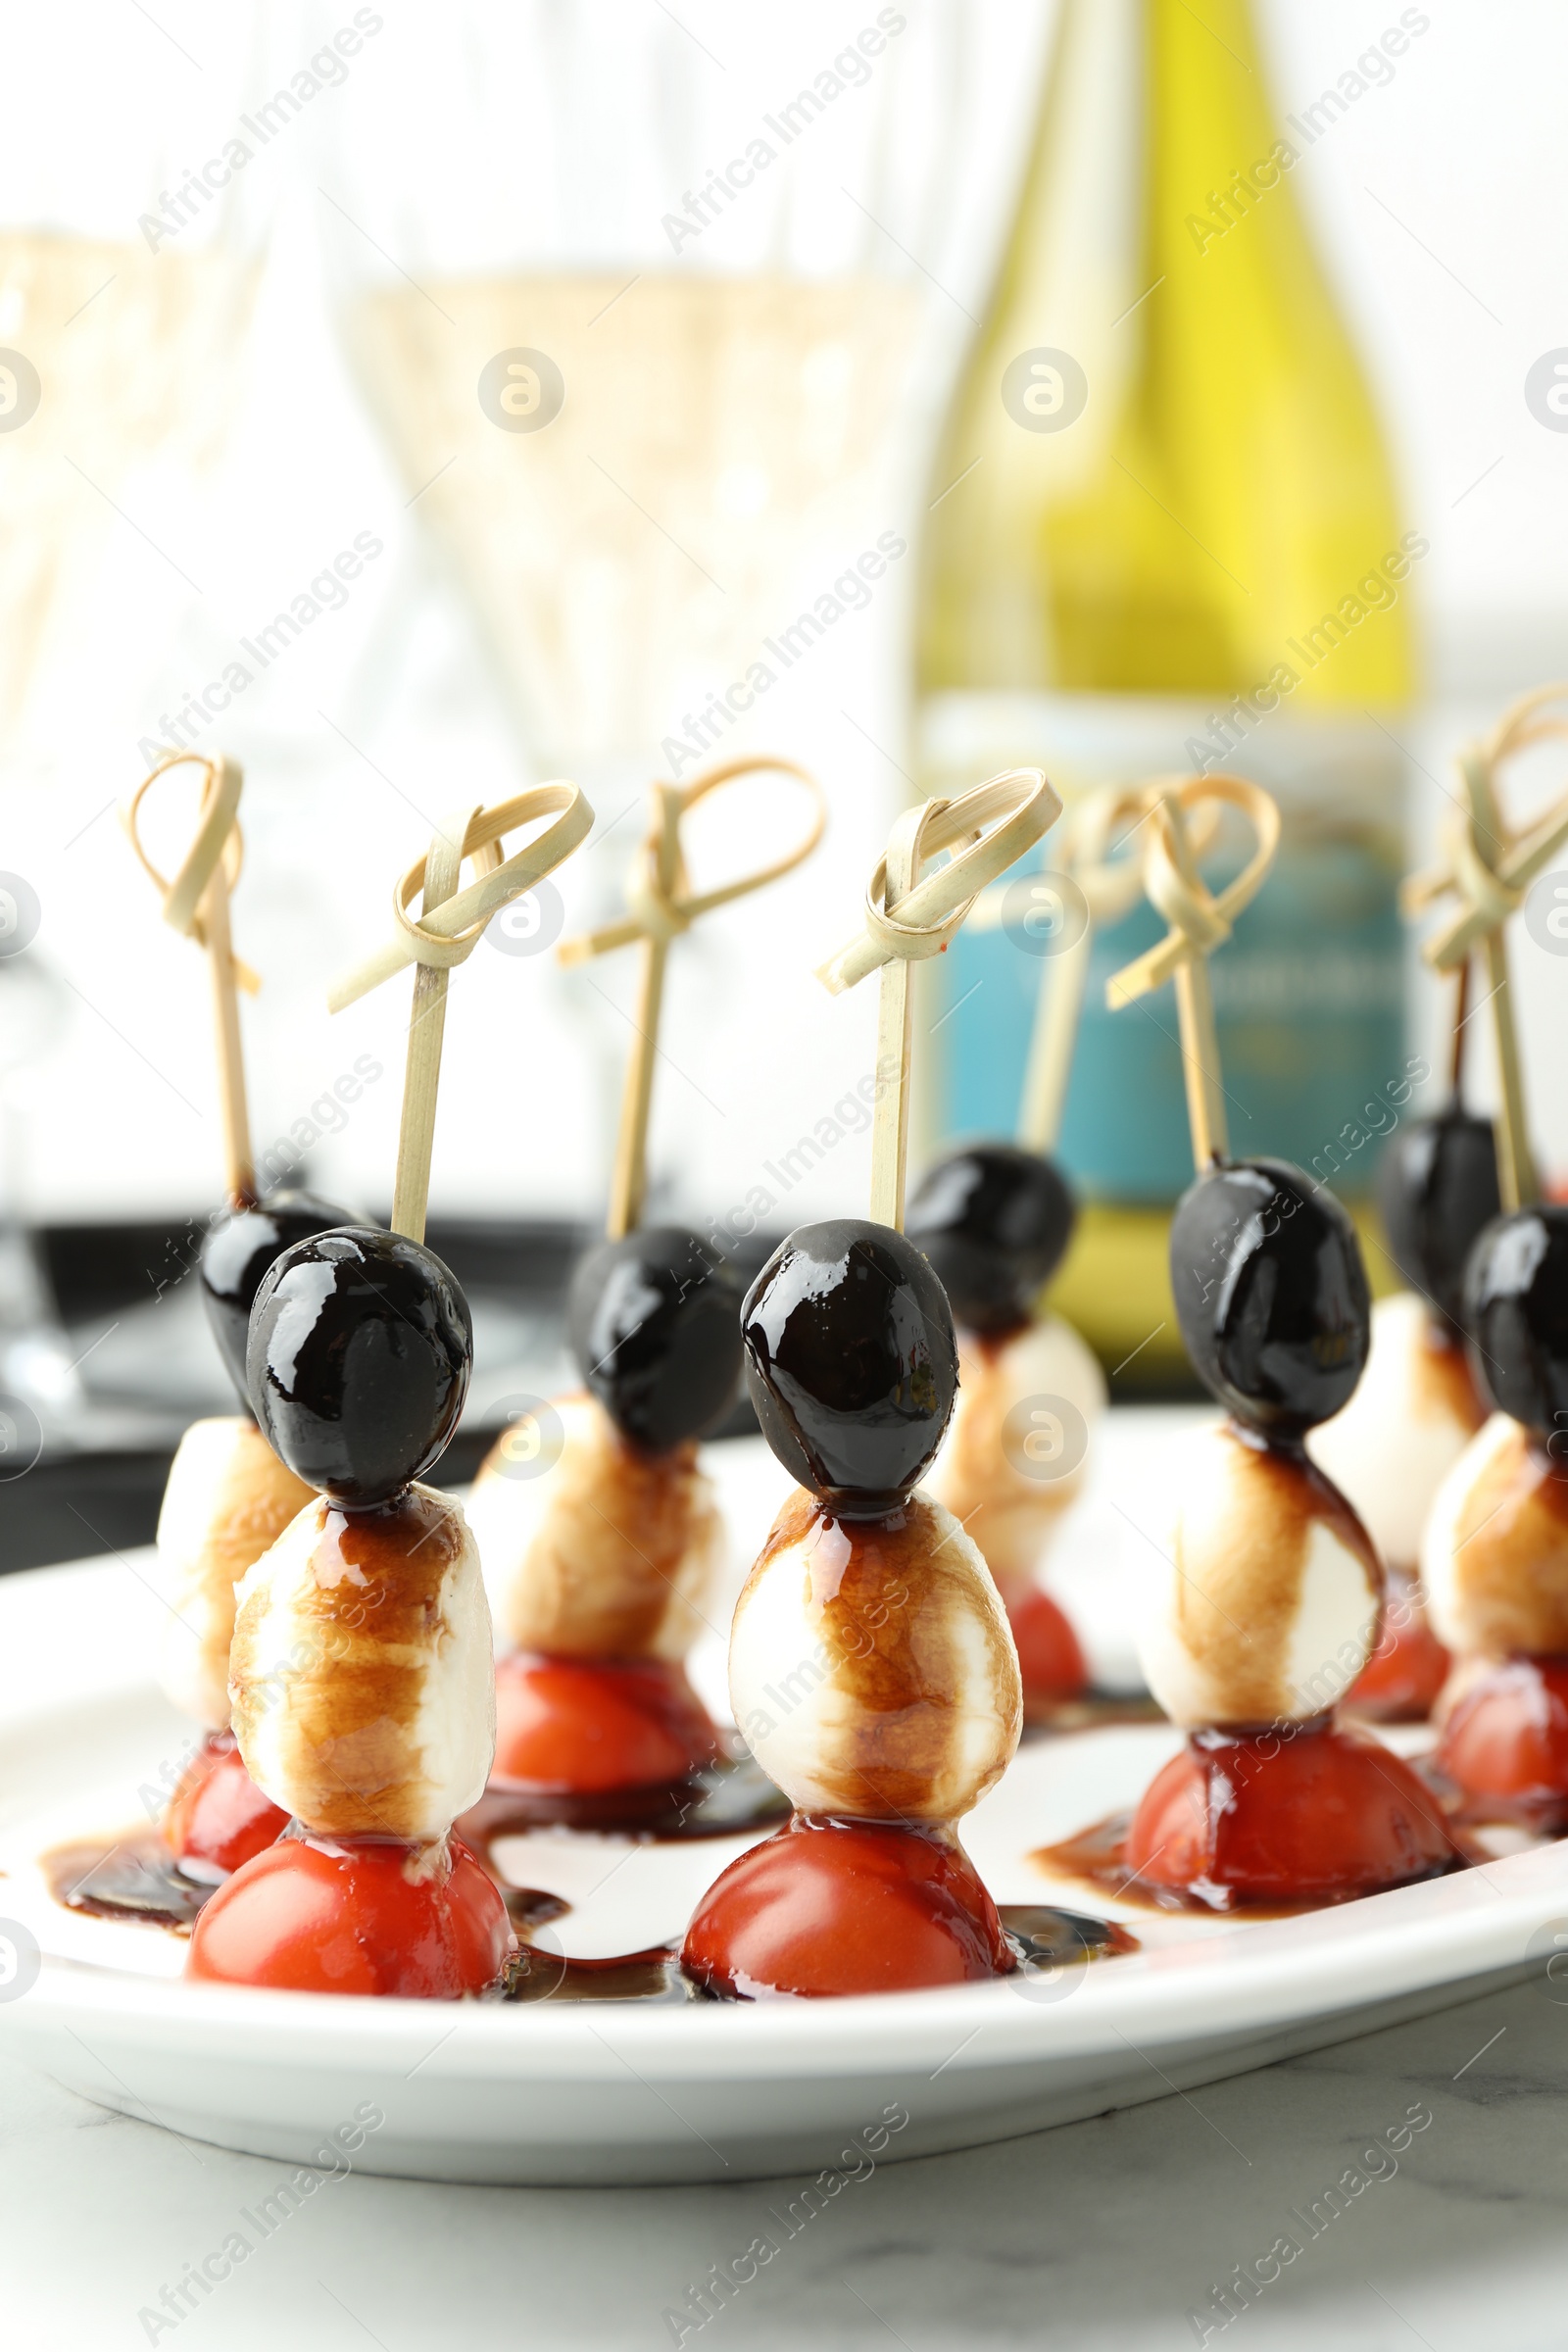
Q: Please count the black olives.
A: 8